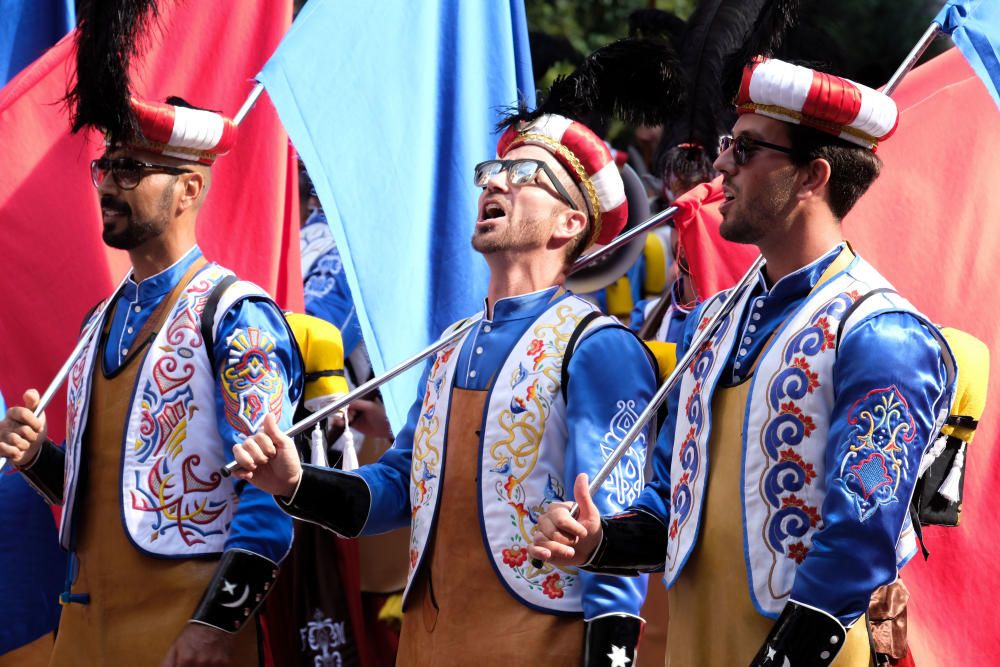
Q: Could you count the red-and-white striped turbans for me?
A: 3